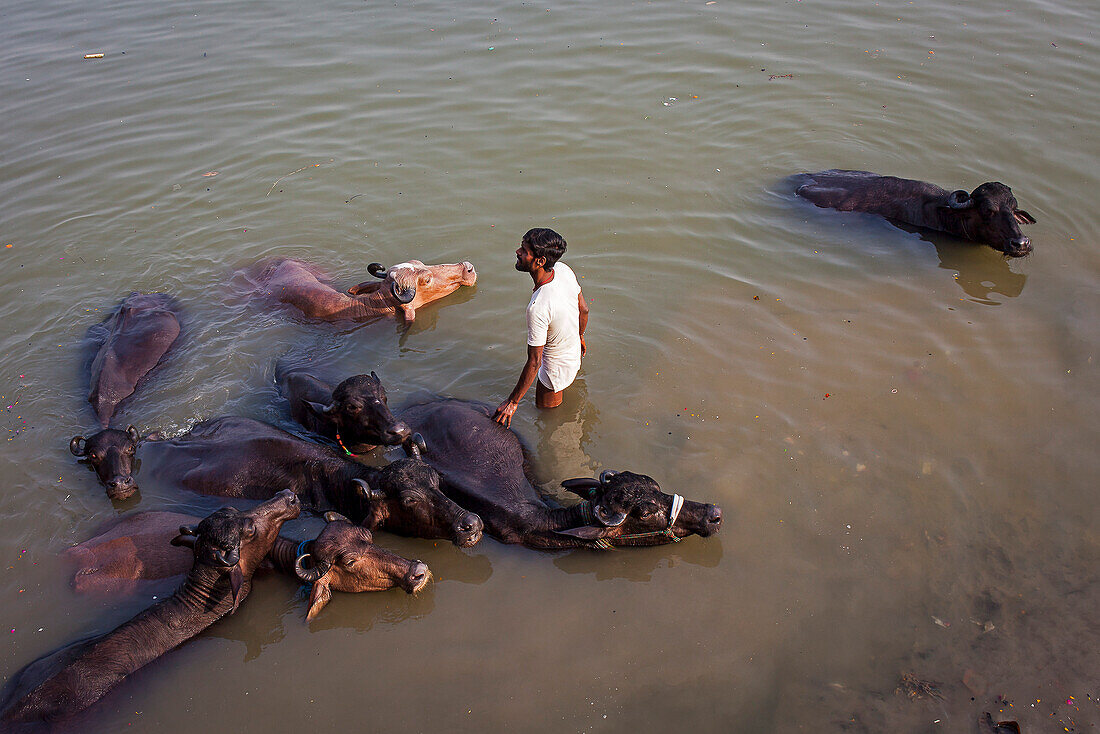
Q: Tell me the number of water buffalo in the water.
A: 8